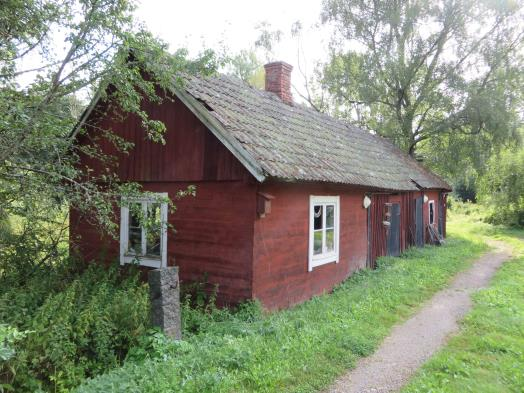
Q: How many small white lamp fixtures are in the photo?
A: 2